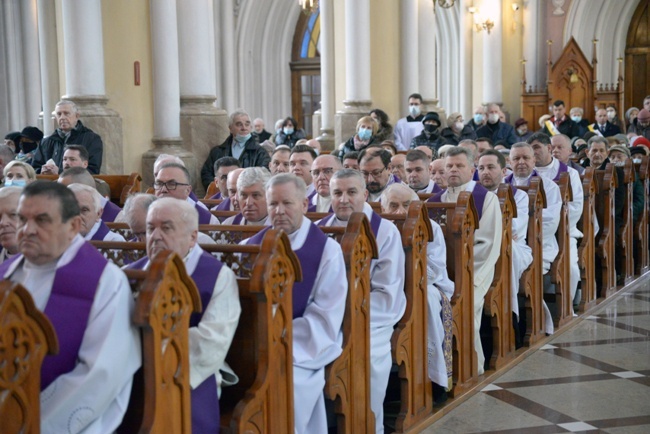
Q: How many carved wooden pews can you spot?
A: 13